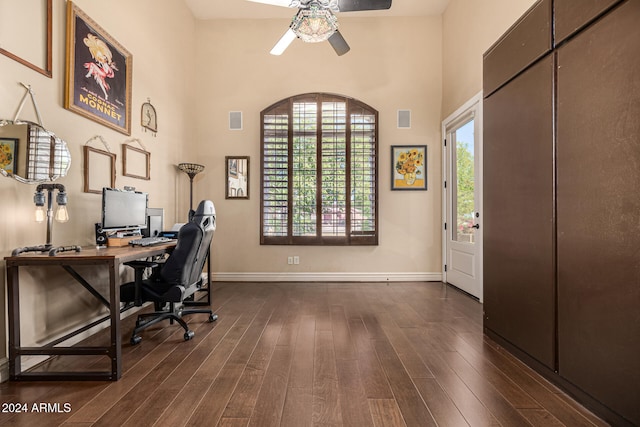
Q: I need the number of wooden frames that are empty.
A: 3